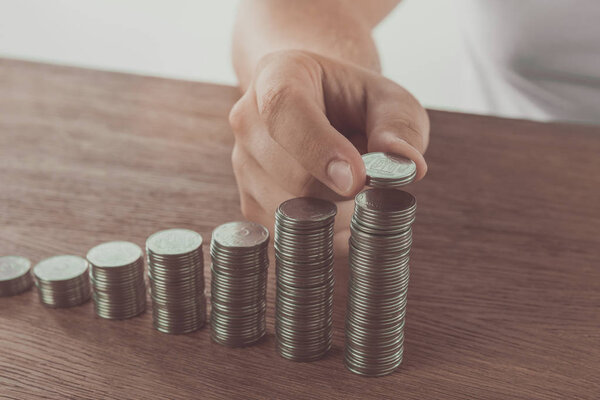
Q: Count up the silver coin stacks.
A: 7